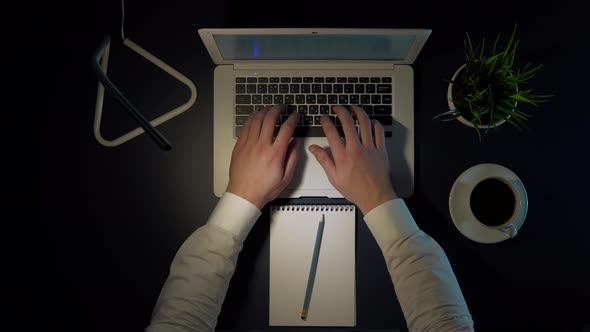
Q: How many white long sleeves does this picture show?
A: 2